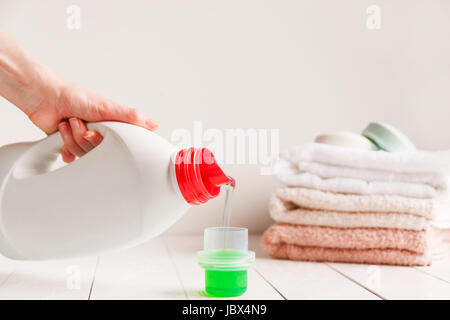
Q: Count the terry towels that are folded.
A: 3